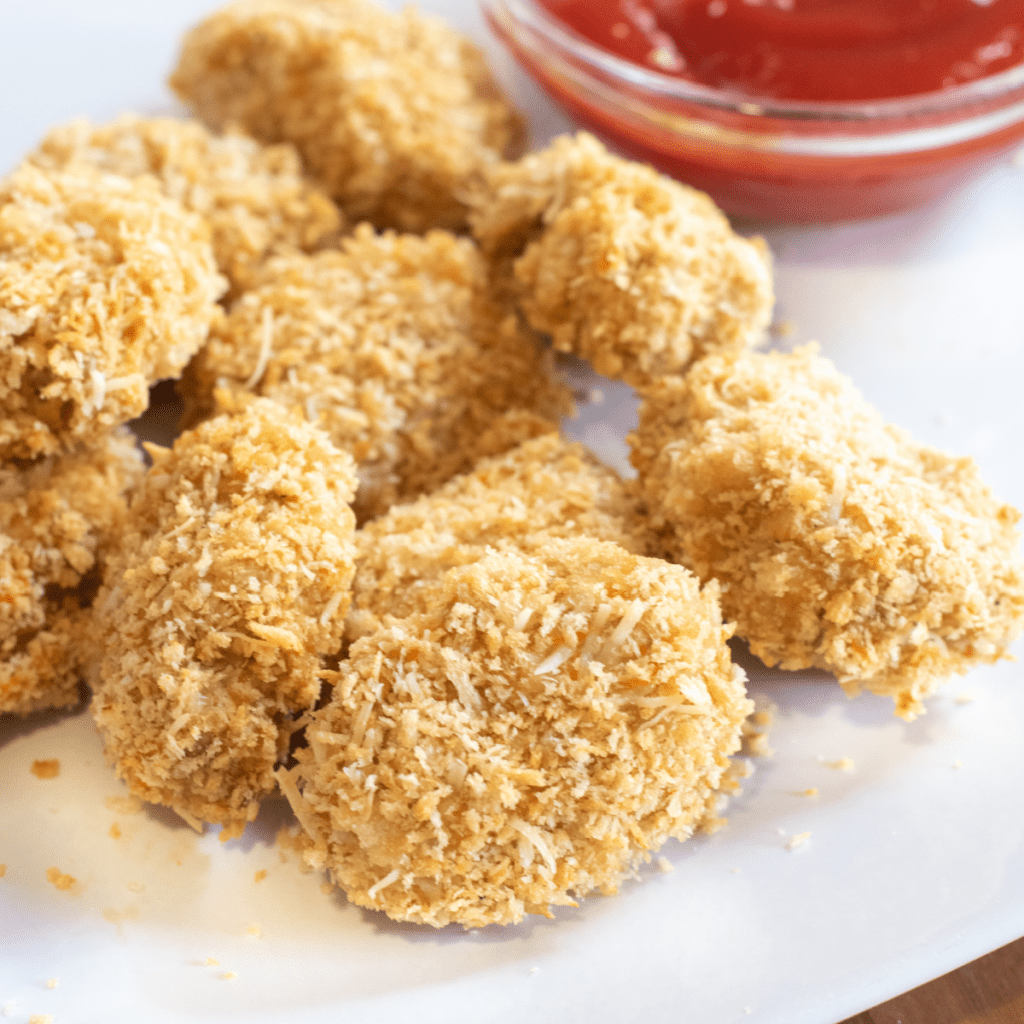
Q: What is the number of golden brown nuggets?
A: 10